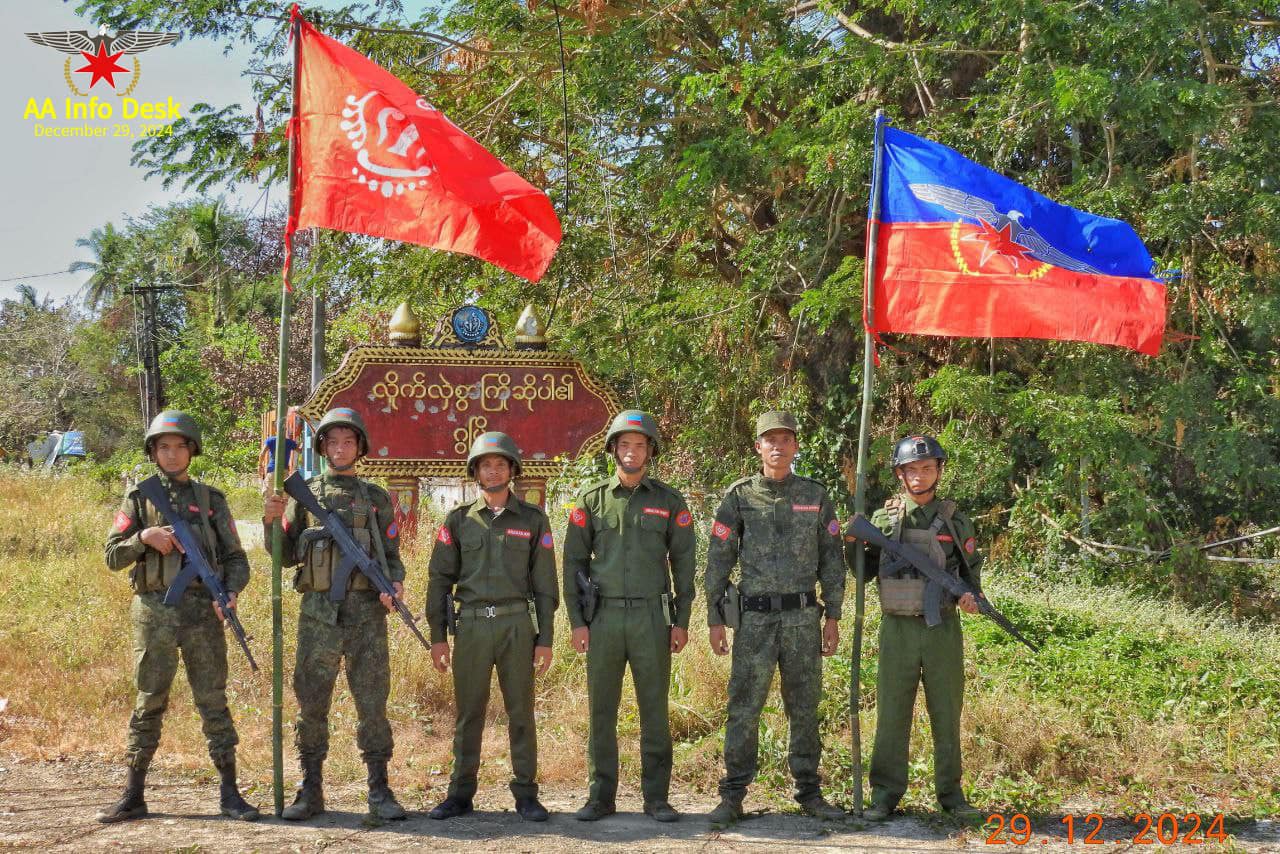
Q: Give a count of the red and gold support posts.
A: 2